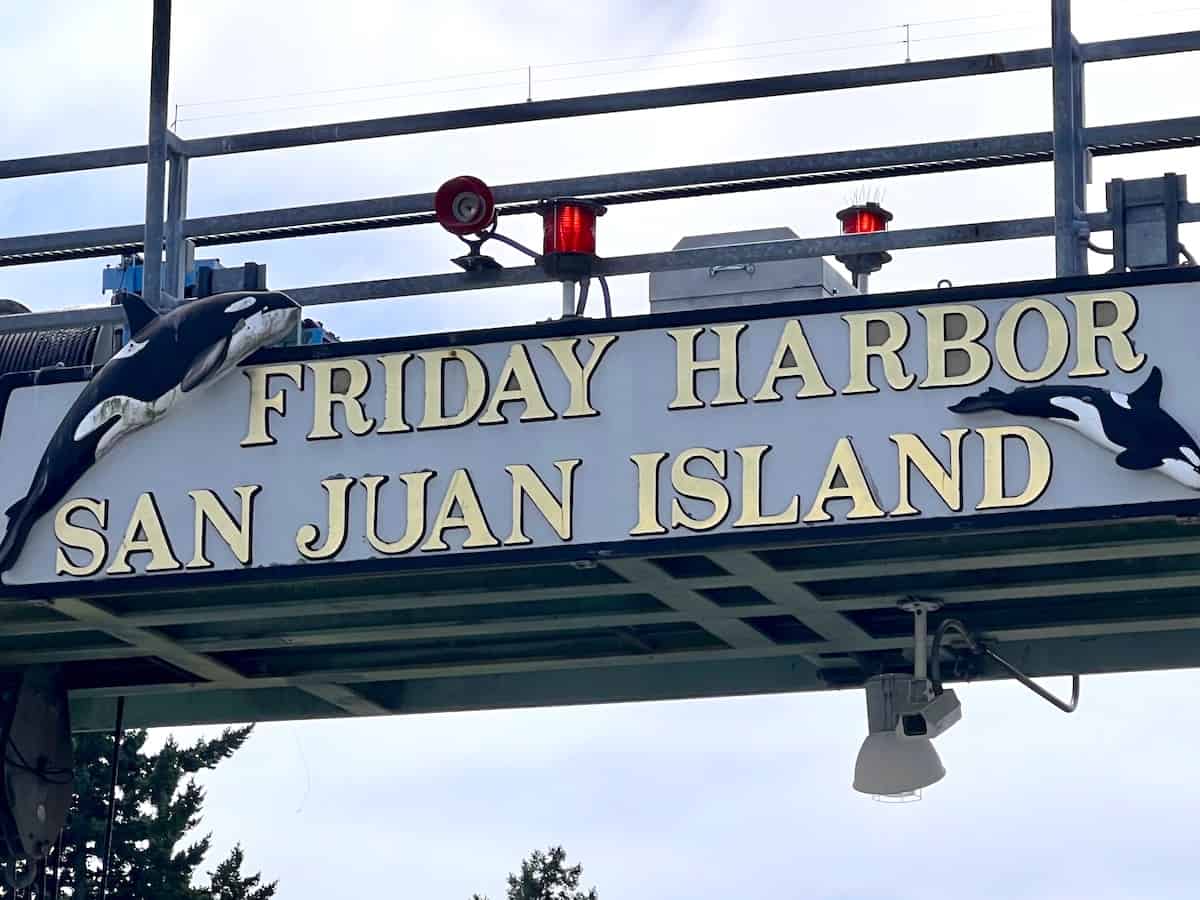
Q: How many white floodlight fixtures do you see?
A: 1